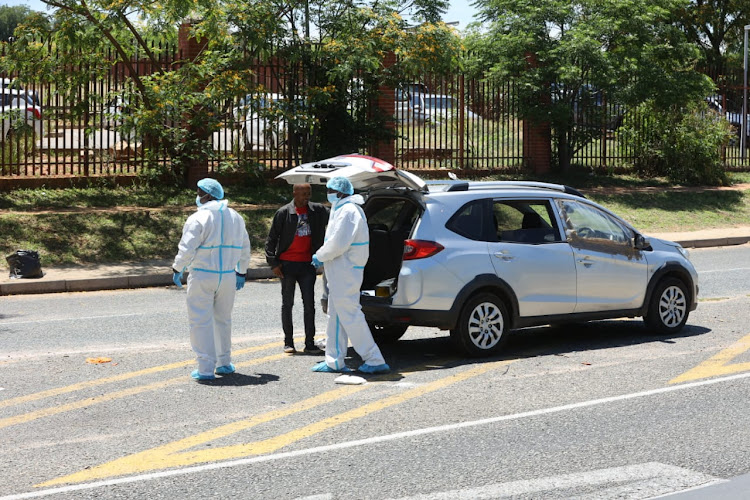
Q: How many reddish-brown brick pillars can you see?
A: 3